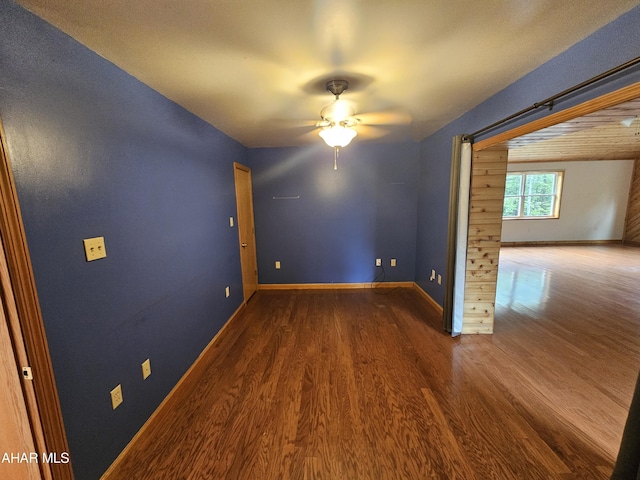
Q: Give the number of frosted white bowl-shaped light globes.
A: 1